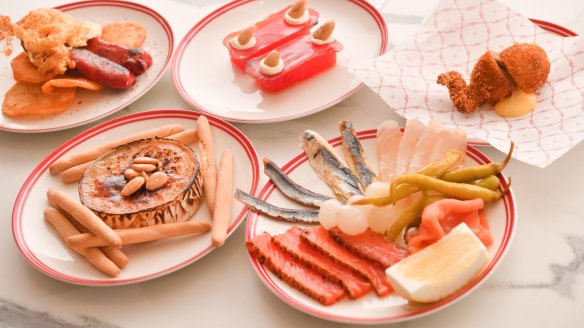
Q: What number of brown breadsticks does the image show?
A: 8